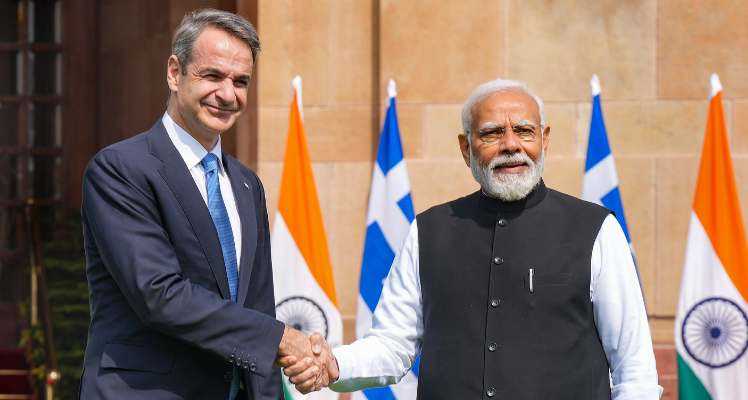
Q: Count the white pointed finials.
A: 4